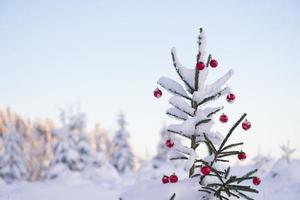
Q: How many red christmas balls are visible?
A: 12